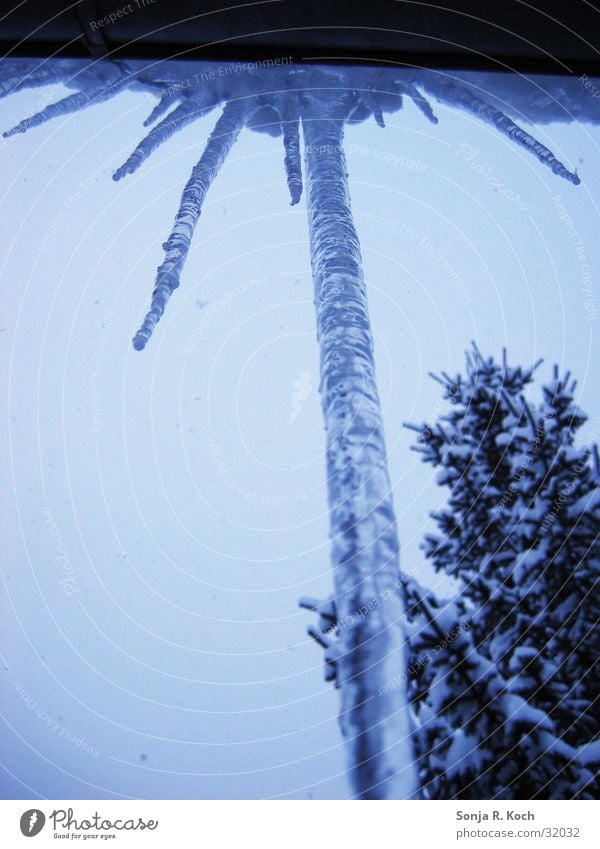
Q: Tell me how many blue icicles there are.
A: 10